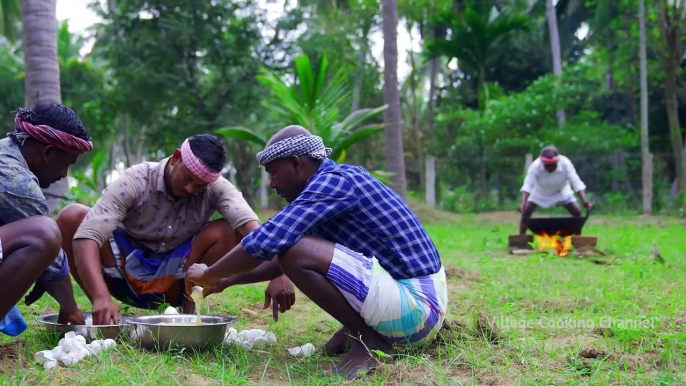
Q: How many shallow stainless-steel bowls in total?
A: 2